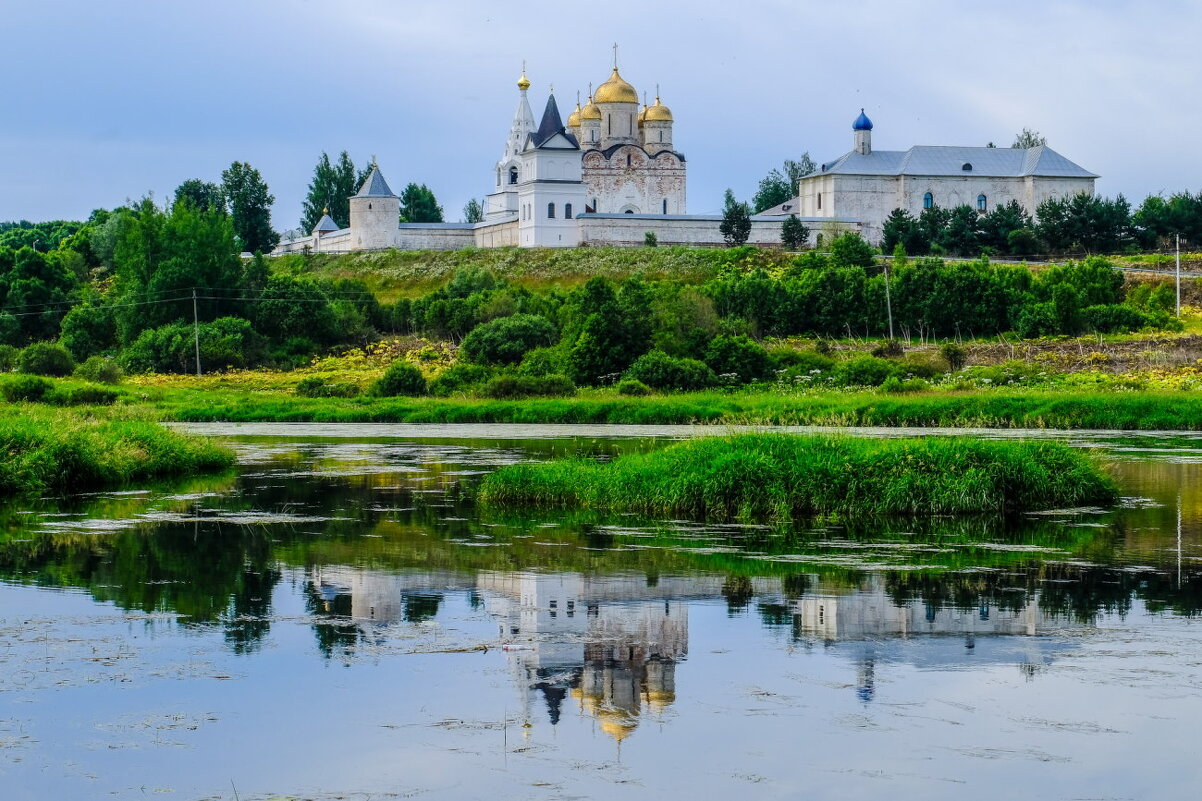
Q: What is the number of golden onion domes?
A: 6